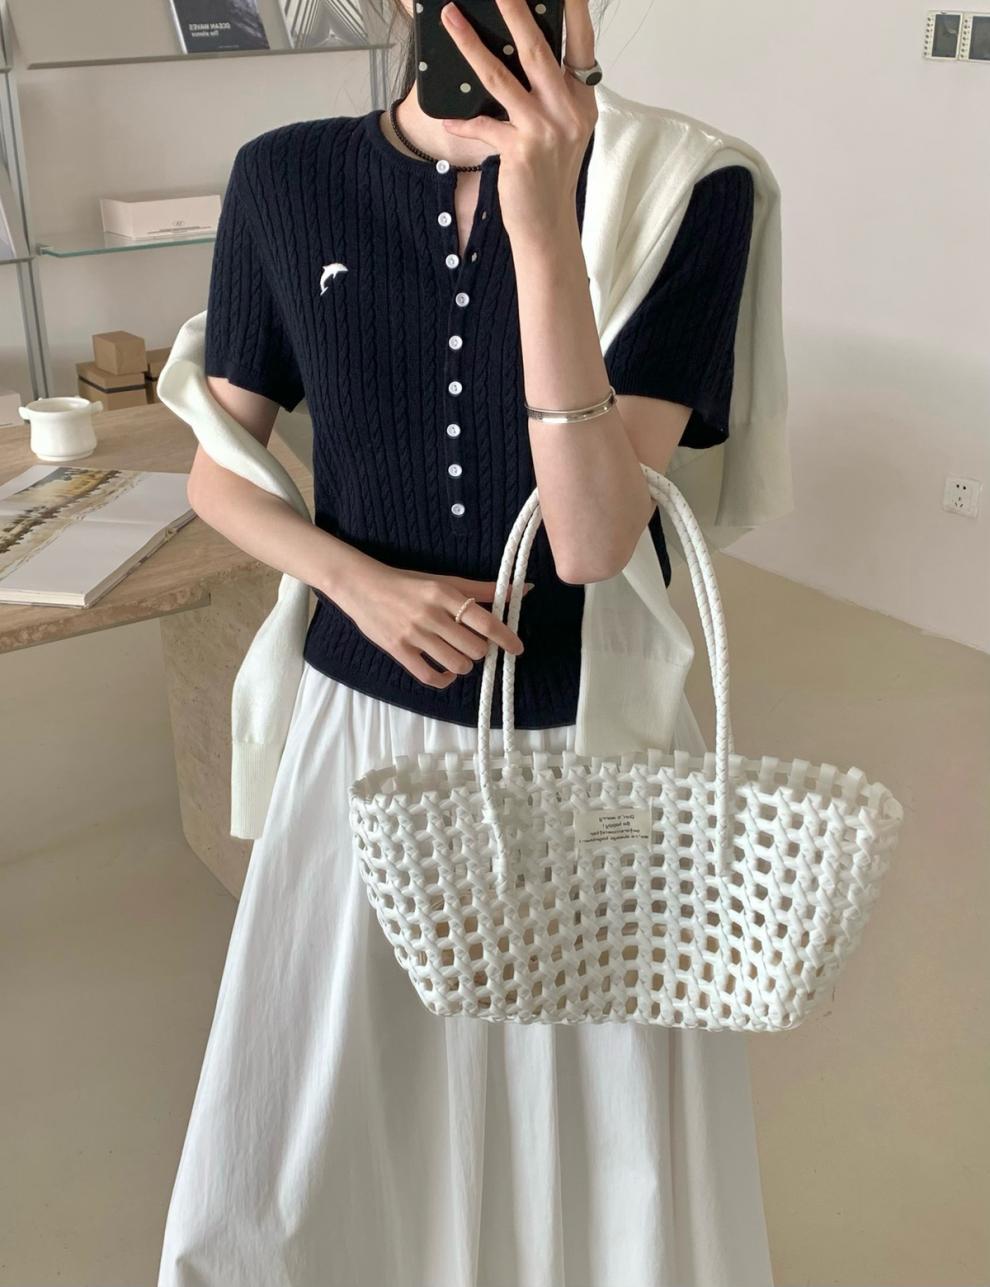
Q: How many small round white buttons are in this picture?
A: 9